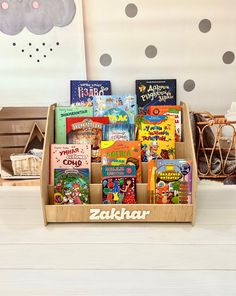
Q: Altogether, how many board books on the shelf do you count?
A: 13